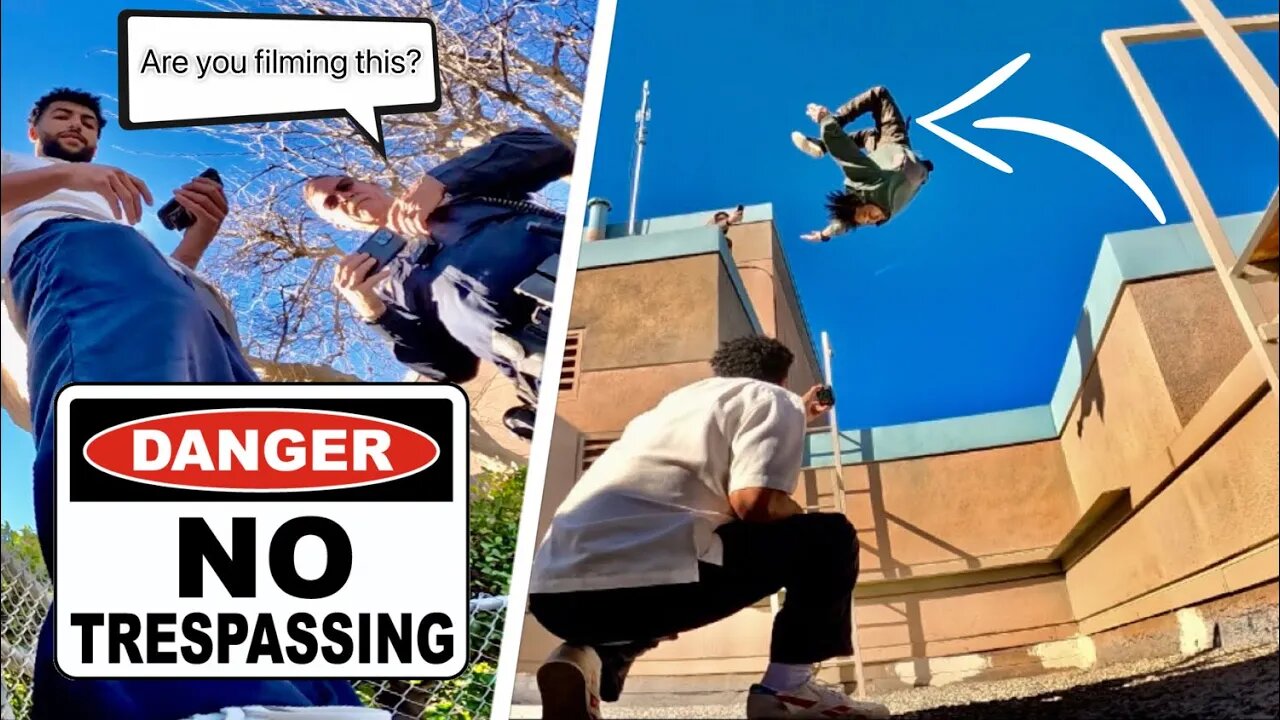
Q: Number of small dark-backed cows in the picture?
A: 0